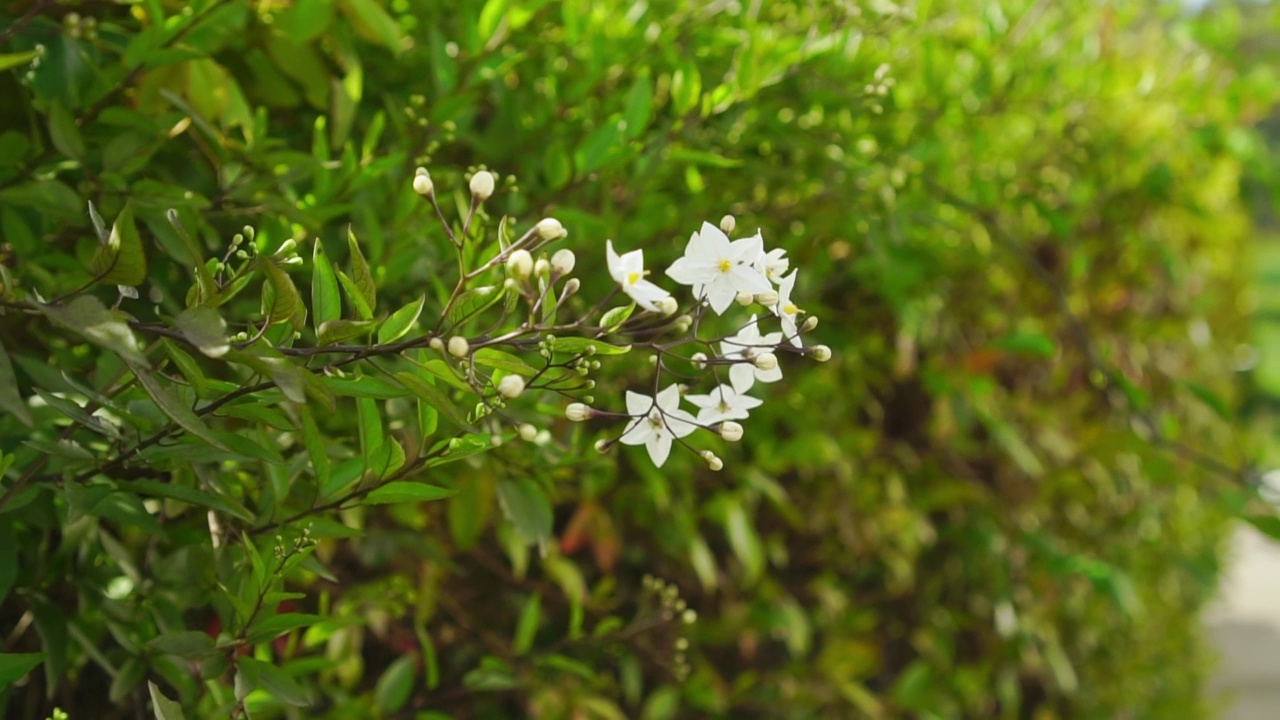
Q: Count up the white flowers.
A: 7